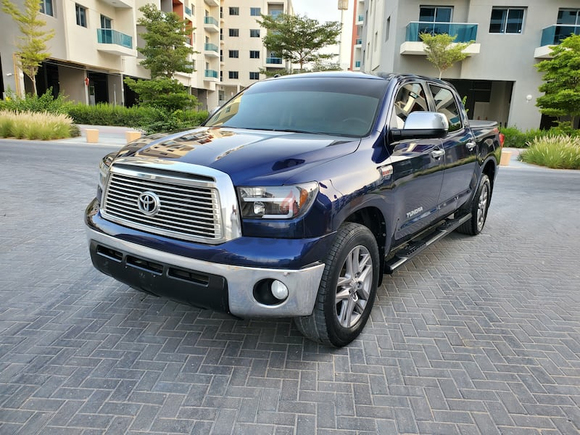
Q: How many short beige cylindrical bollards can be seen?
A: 3